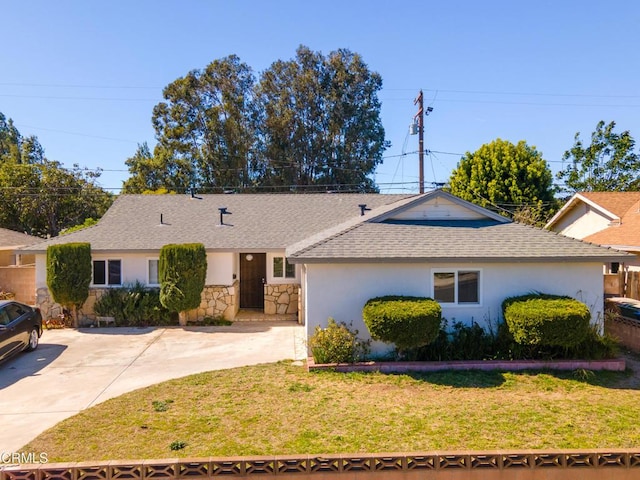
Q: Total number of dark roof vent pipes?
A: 4